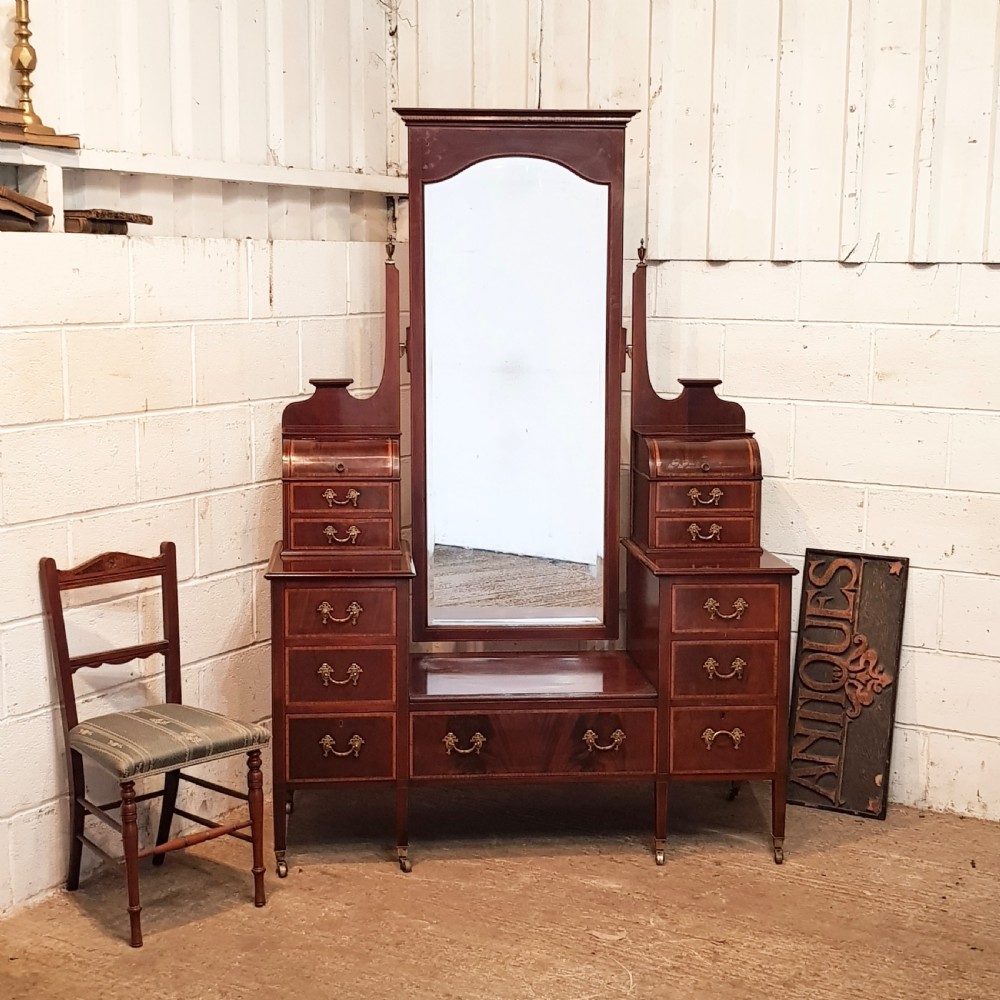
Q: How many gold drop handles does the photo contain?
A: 12